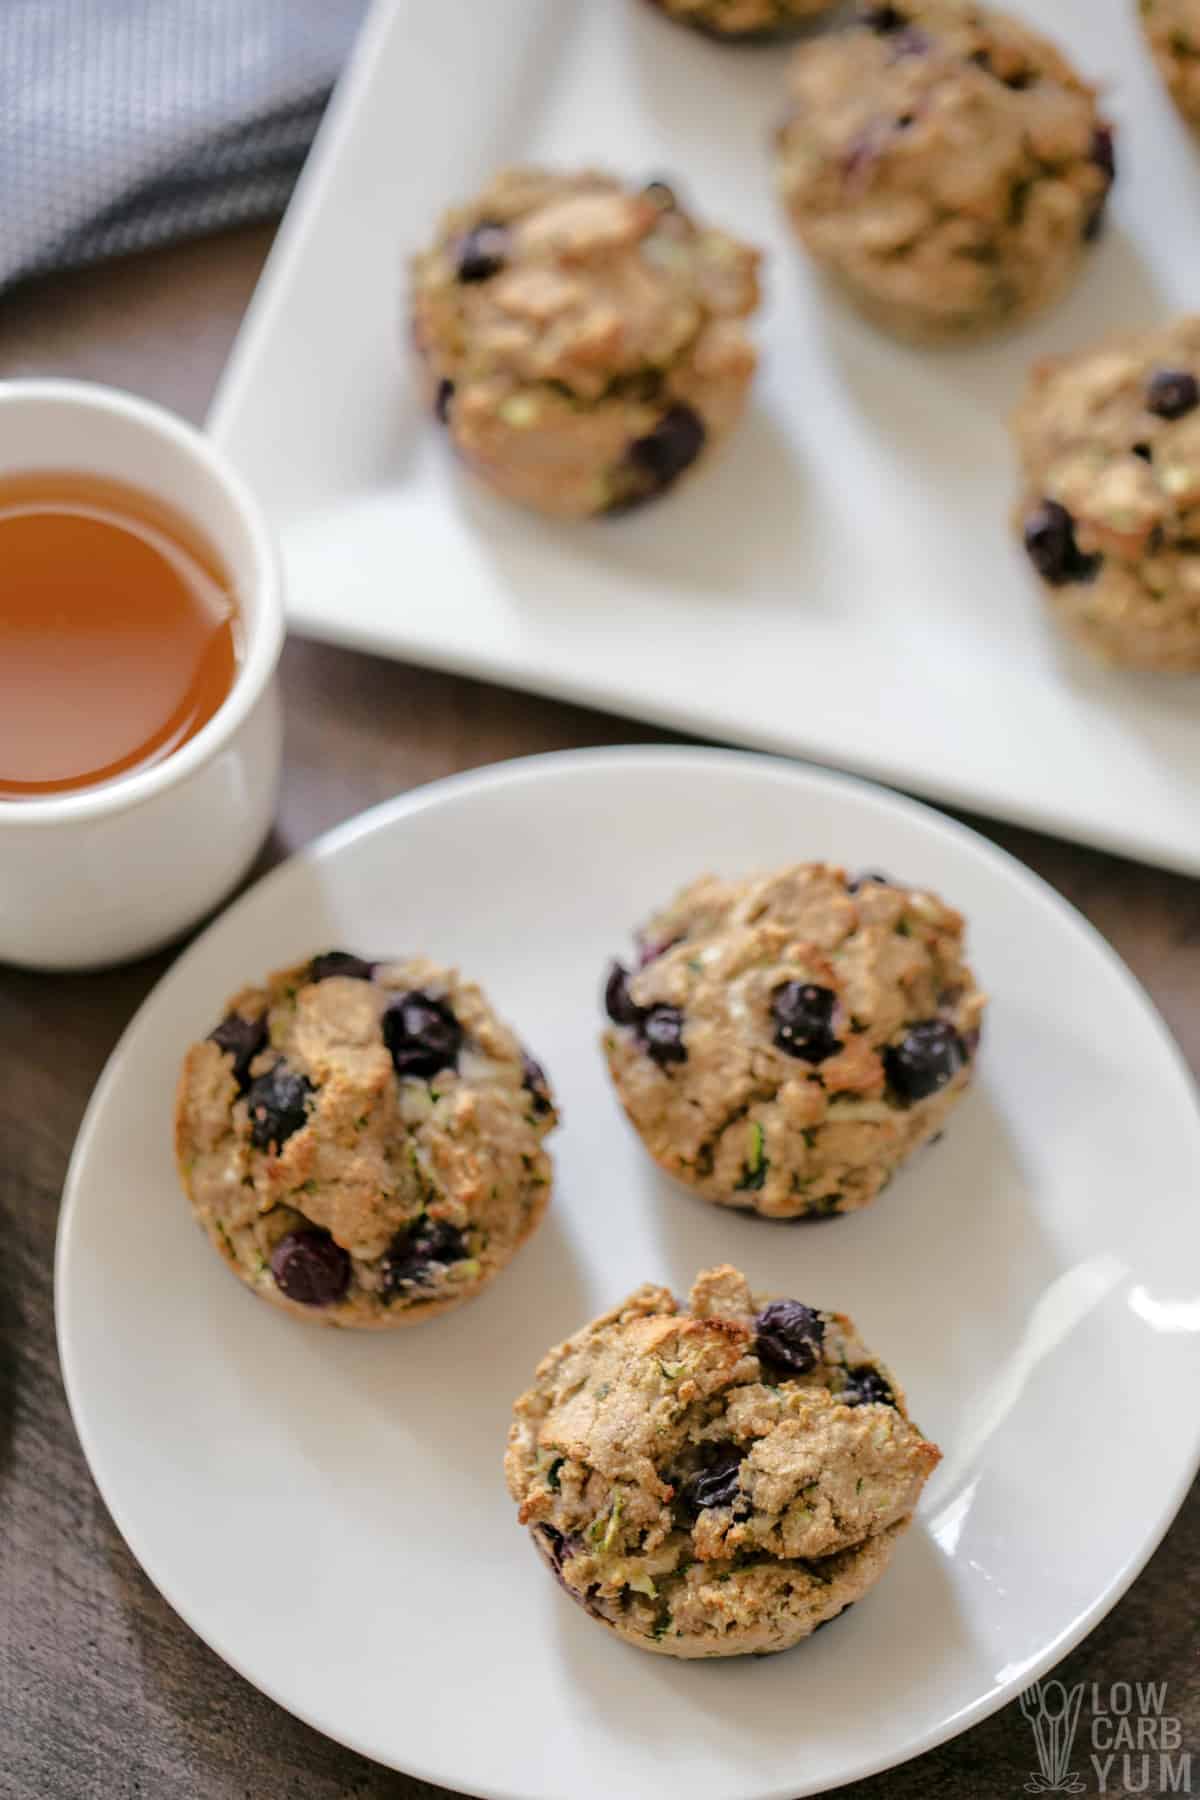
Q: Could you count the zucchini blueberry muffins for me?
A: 8